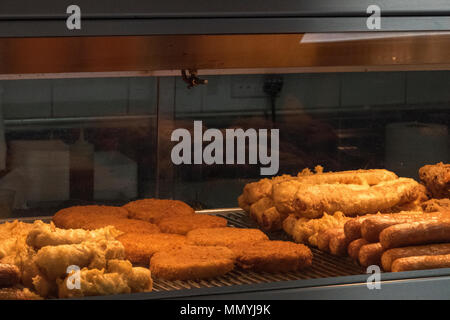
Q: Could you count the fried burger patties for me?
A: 8